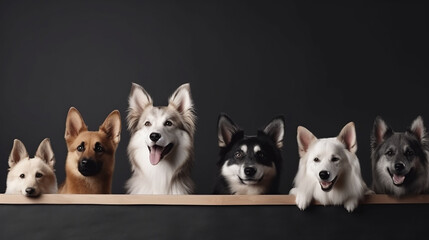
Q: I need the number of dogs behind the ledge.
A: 6